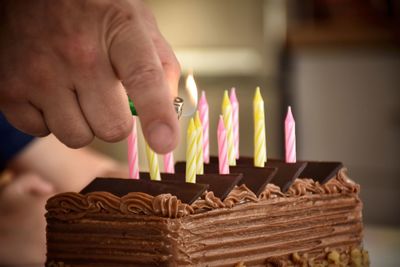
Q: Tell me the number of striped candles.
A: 11